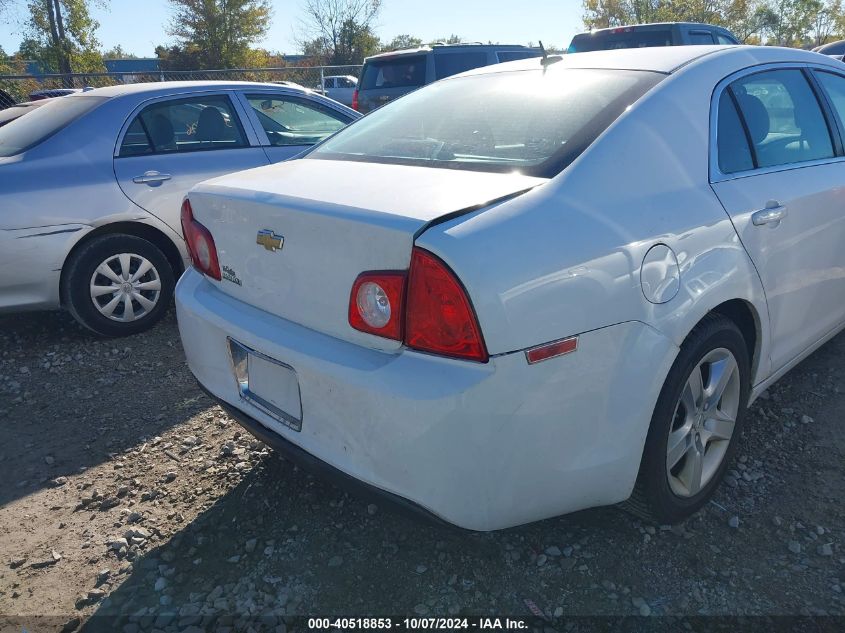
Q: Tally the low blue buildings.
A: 1